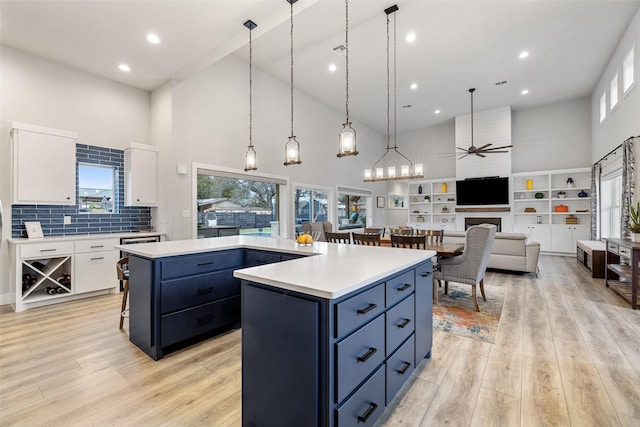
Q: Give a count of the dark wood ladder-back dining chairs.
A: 6